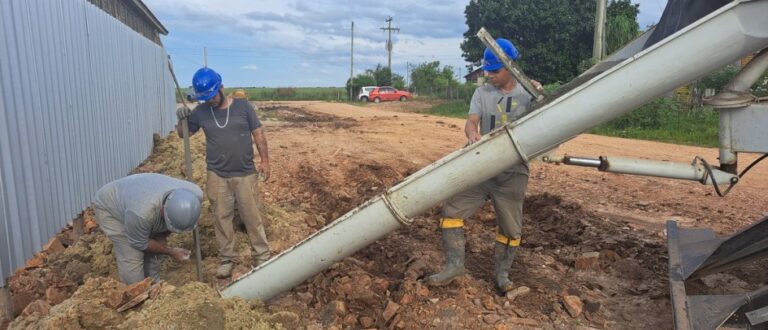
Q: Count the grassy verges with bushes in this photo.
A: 1